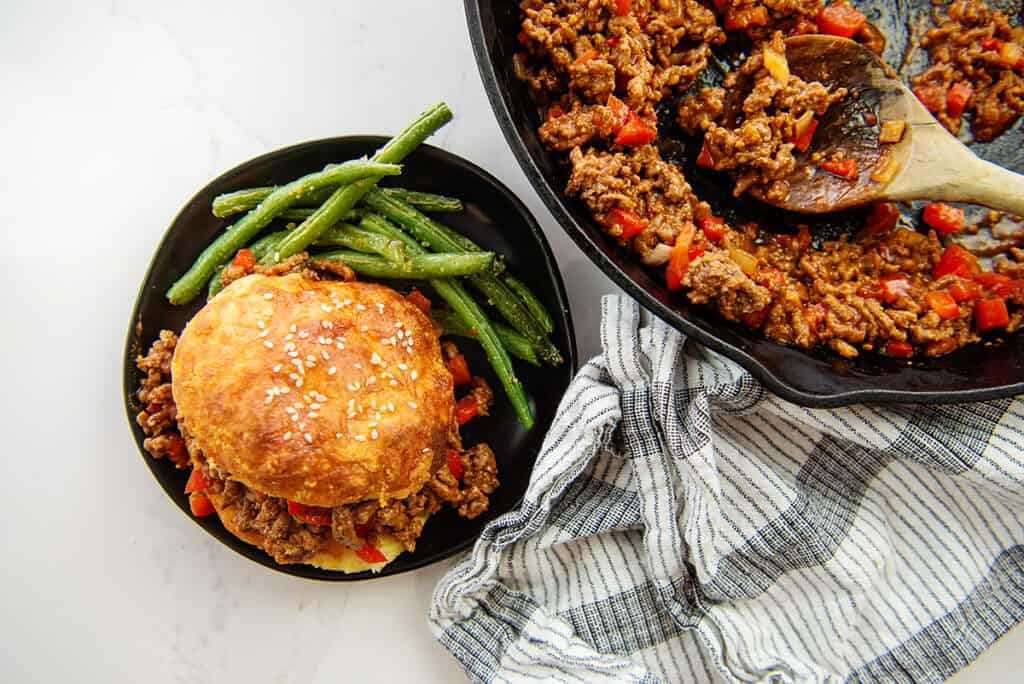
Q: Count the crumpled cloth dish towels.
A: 1